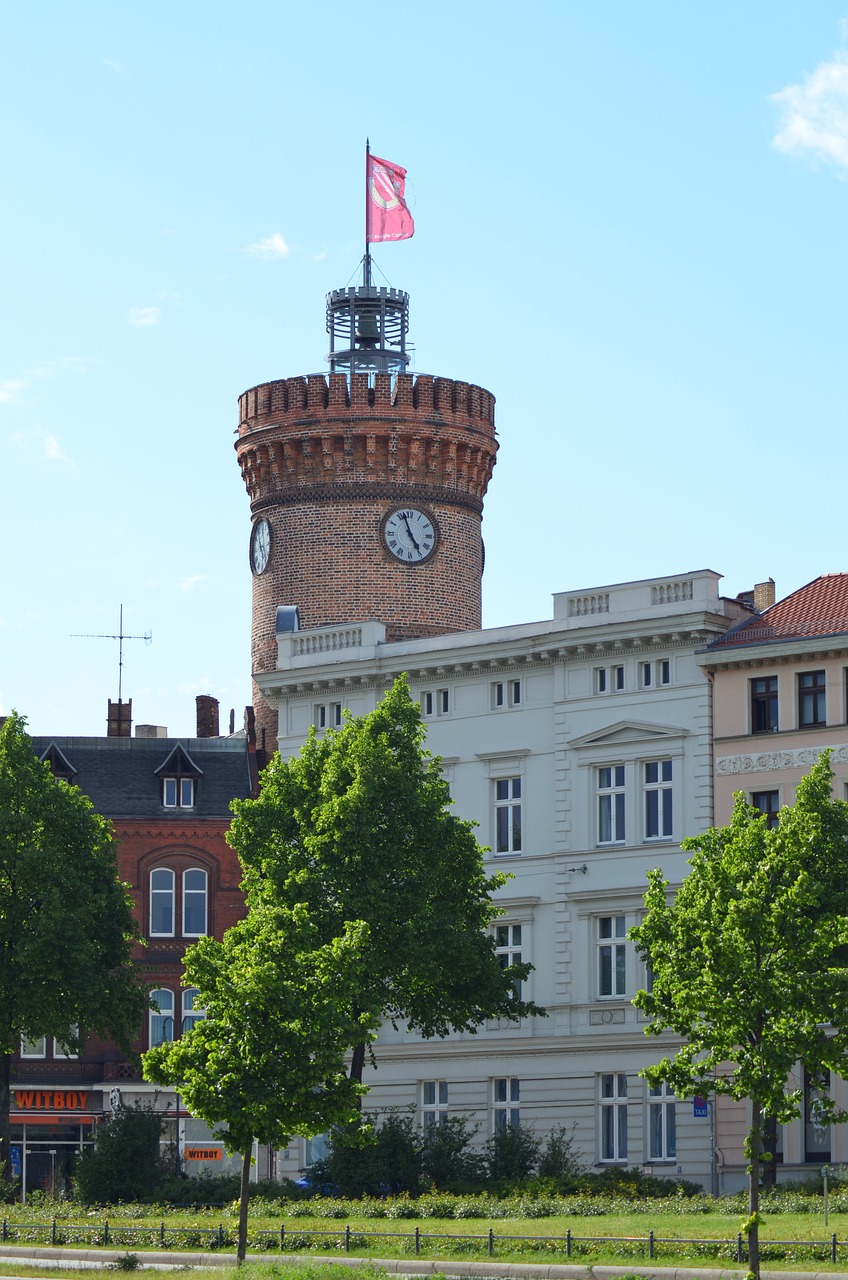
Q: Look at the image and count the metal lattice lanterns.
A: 1